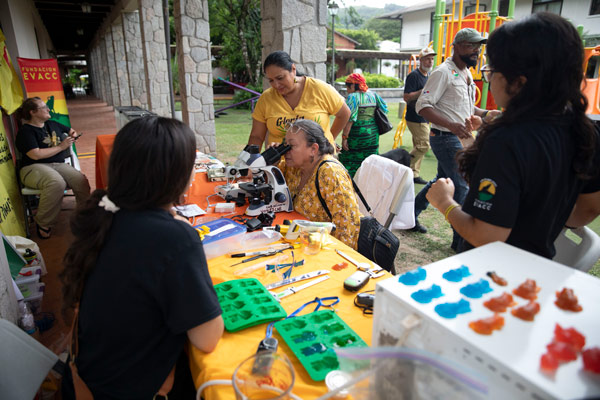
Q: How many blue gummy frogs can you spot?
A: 5